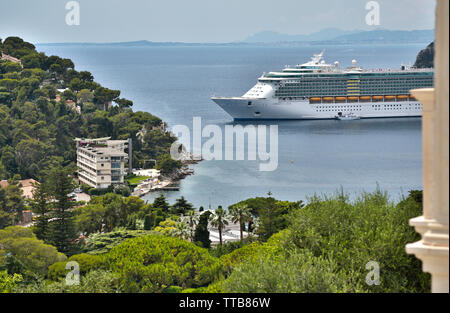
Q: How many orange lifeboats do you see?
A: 9